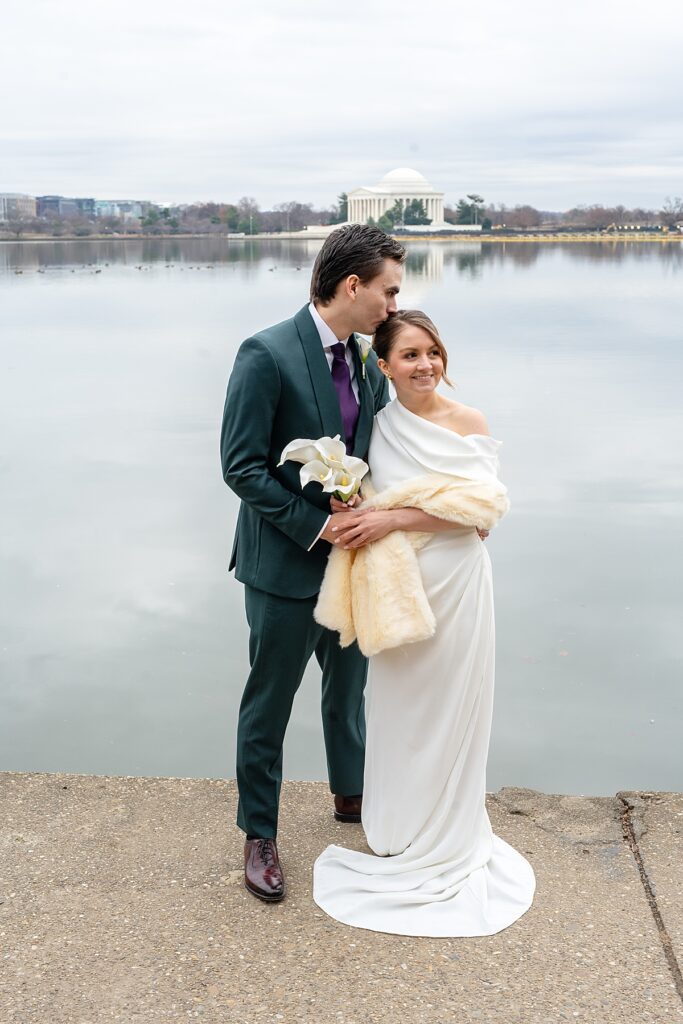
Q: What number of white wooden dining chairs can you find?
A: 0